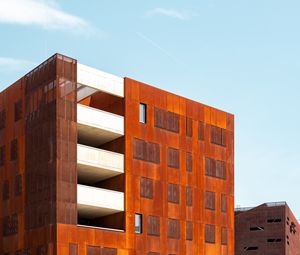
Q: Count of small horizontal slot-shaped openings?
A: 4